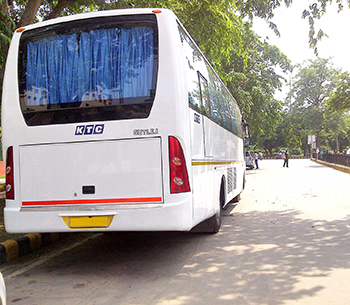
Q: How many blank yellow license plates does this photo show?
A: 1